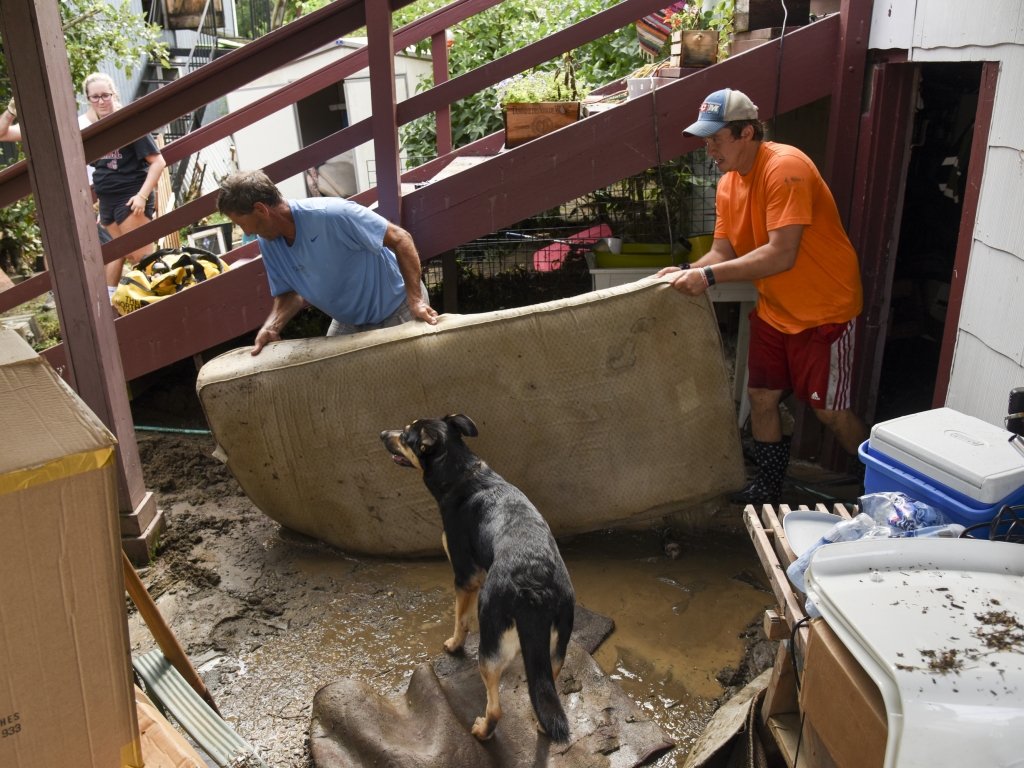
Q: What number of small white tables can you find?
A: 1